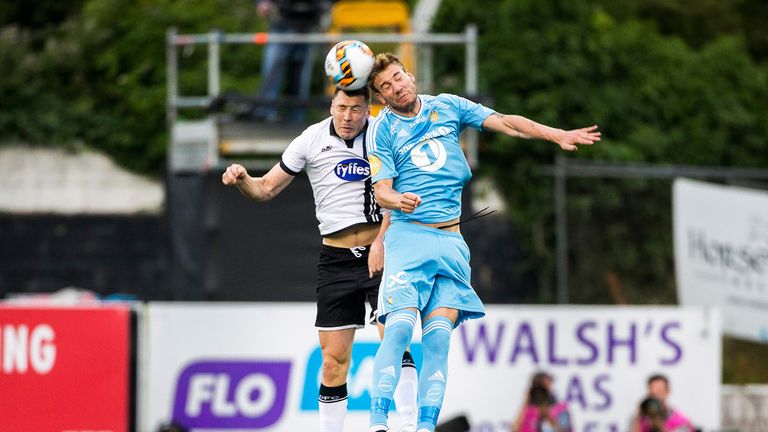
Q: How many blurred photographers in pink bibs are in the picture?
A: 2